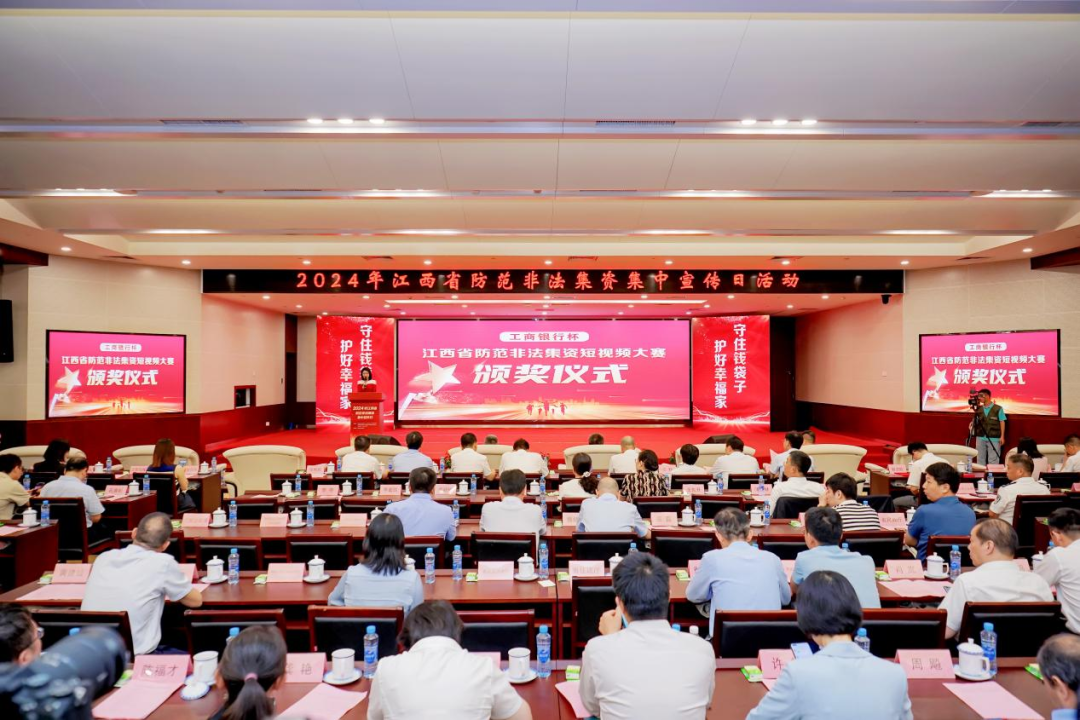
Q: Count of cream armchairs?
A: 10